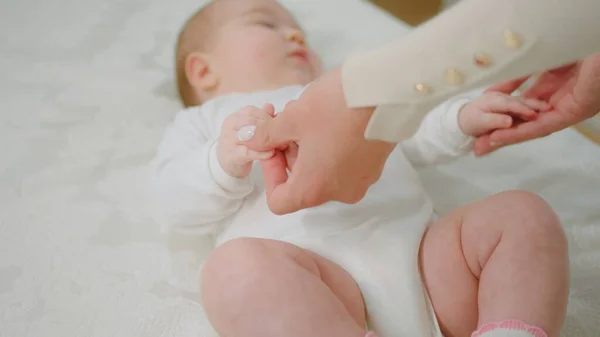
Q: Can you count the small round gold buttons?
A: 4